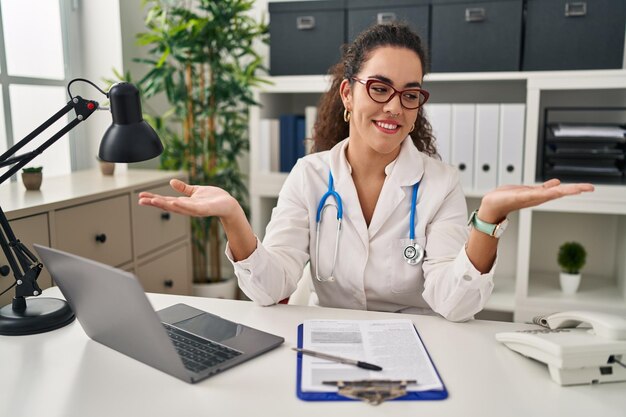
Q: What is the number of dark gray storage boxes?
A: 4